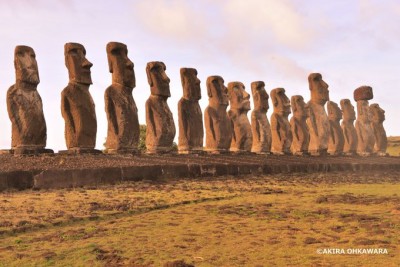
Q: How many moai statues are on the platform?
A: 15